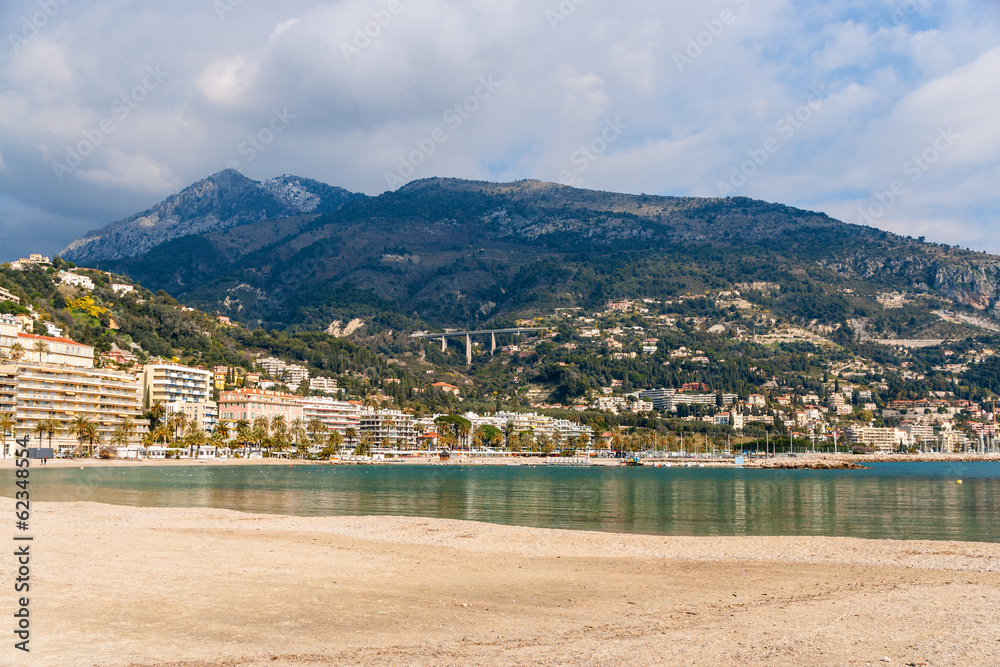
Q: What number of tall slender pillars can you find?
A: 3